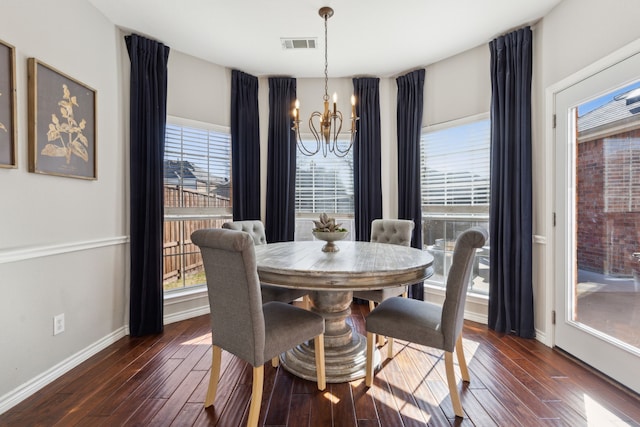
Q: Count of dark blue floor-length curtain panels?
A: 6